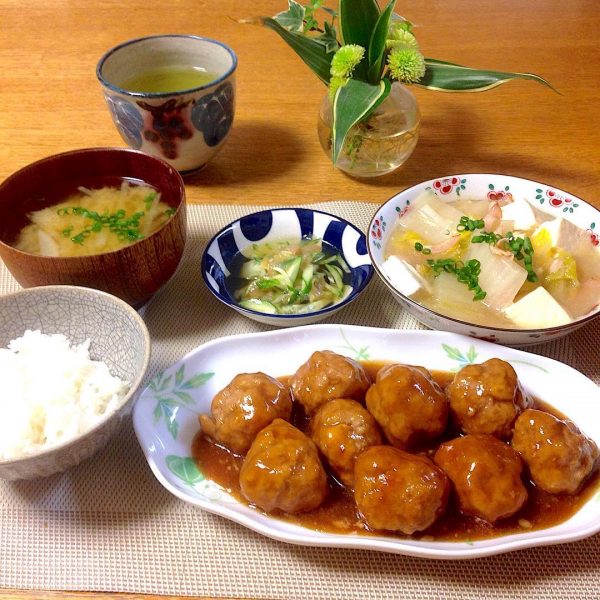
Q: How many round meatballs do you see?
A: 9